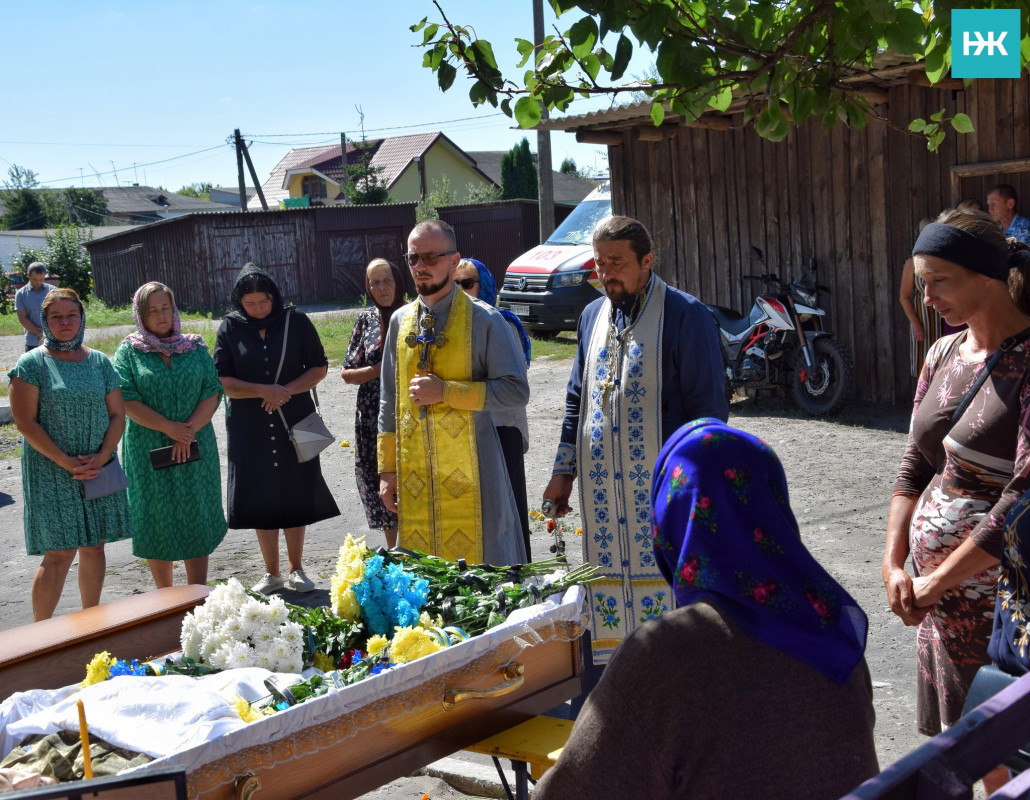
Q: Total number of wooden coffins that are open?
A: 1